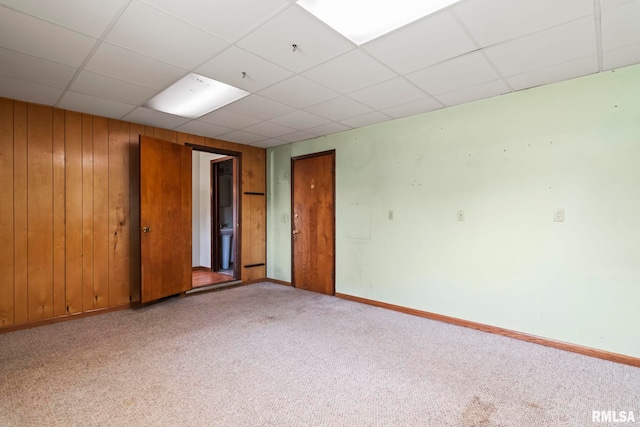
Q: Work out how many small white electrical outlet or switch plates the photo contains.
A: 3